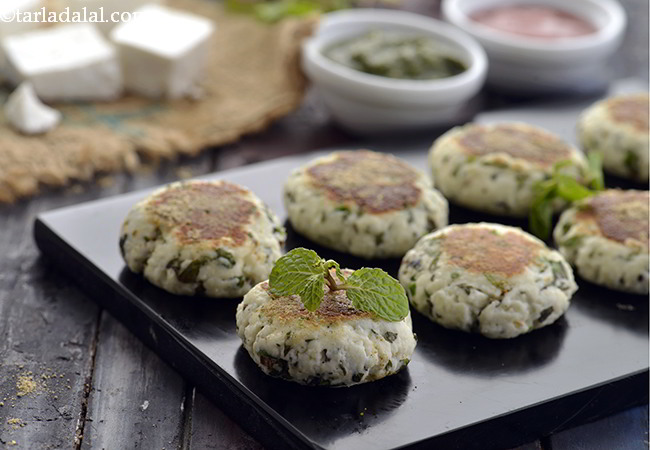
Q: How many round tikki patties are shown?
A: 7